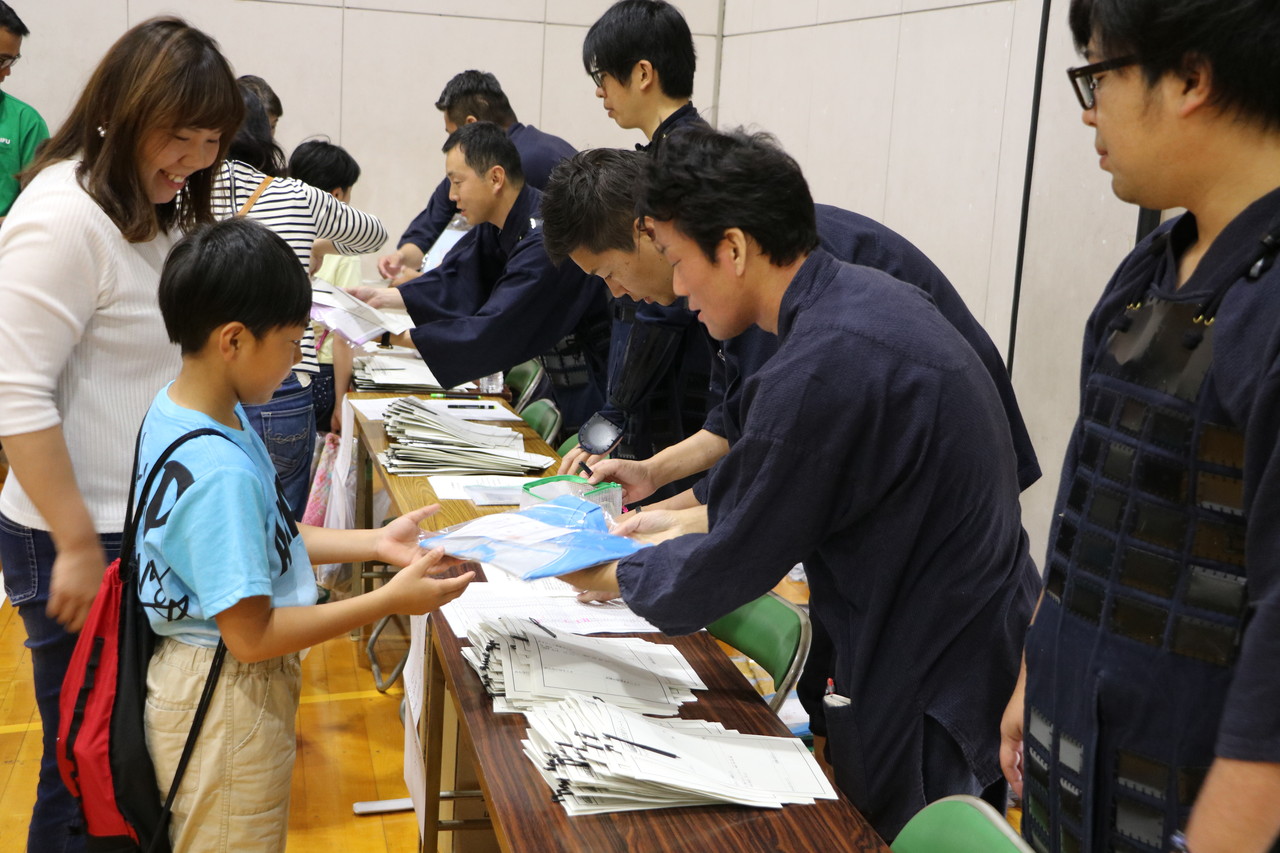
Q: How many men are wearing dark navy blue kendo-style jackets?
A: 6